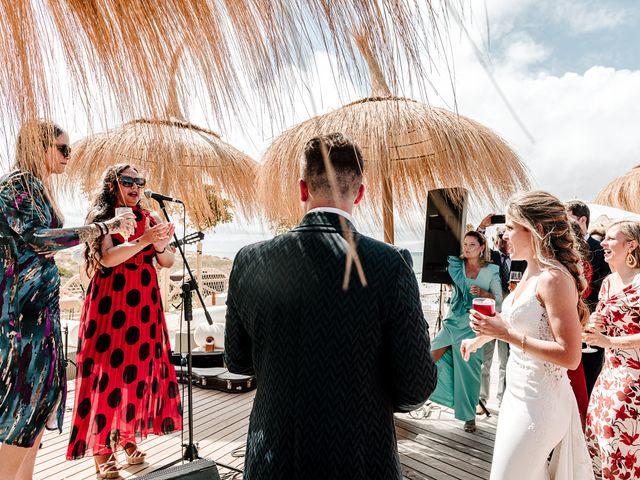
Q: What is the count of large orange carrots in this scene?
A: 0